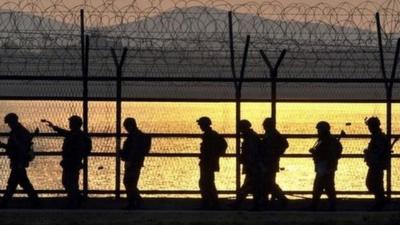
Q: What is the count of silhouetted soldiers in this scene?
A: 8